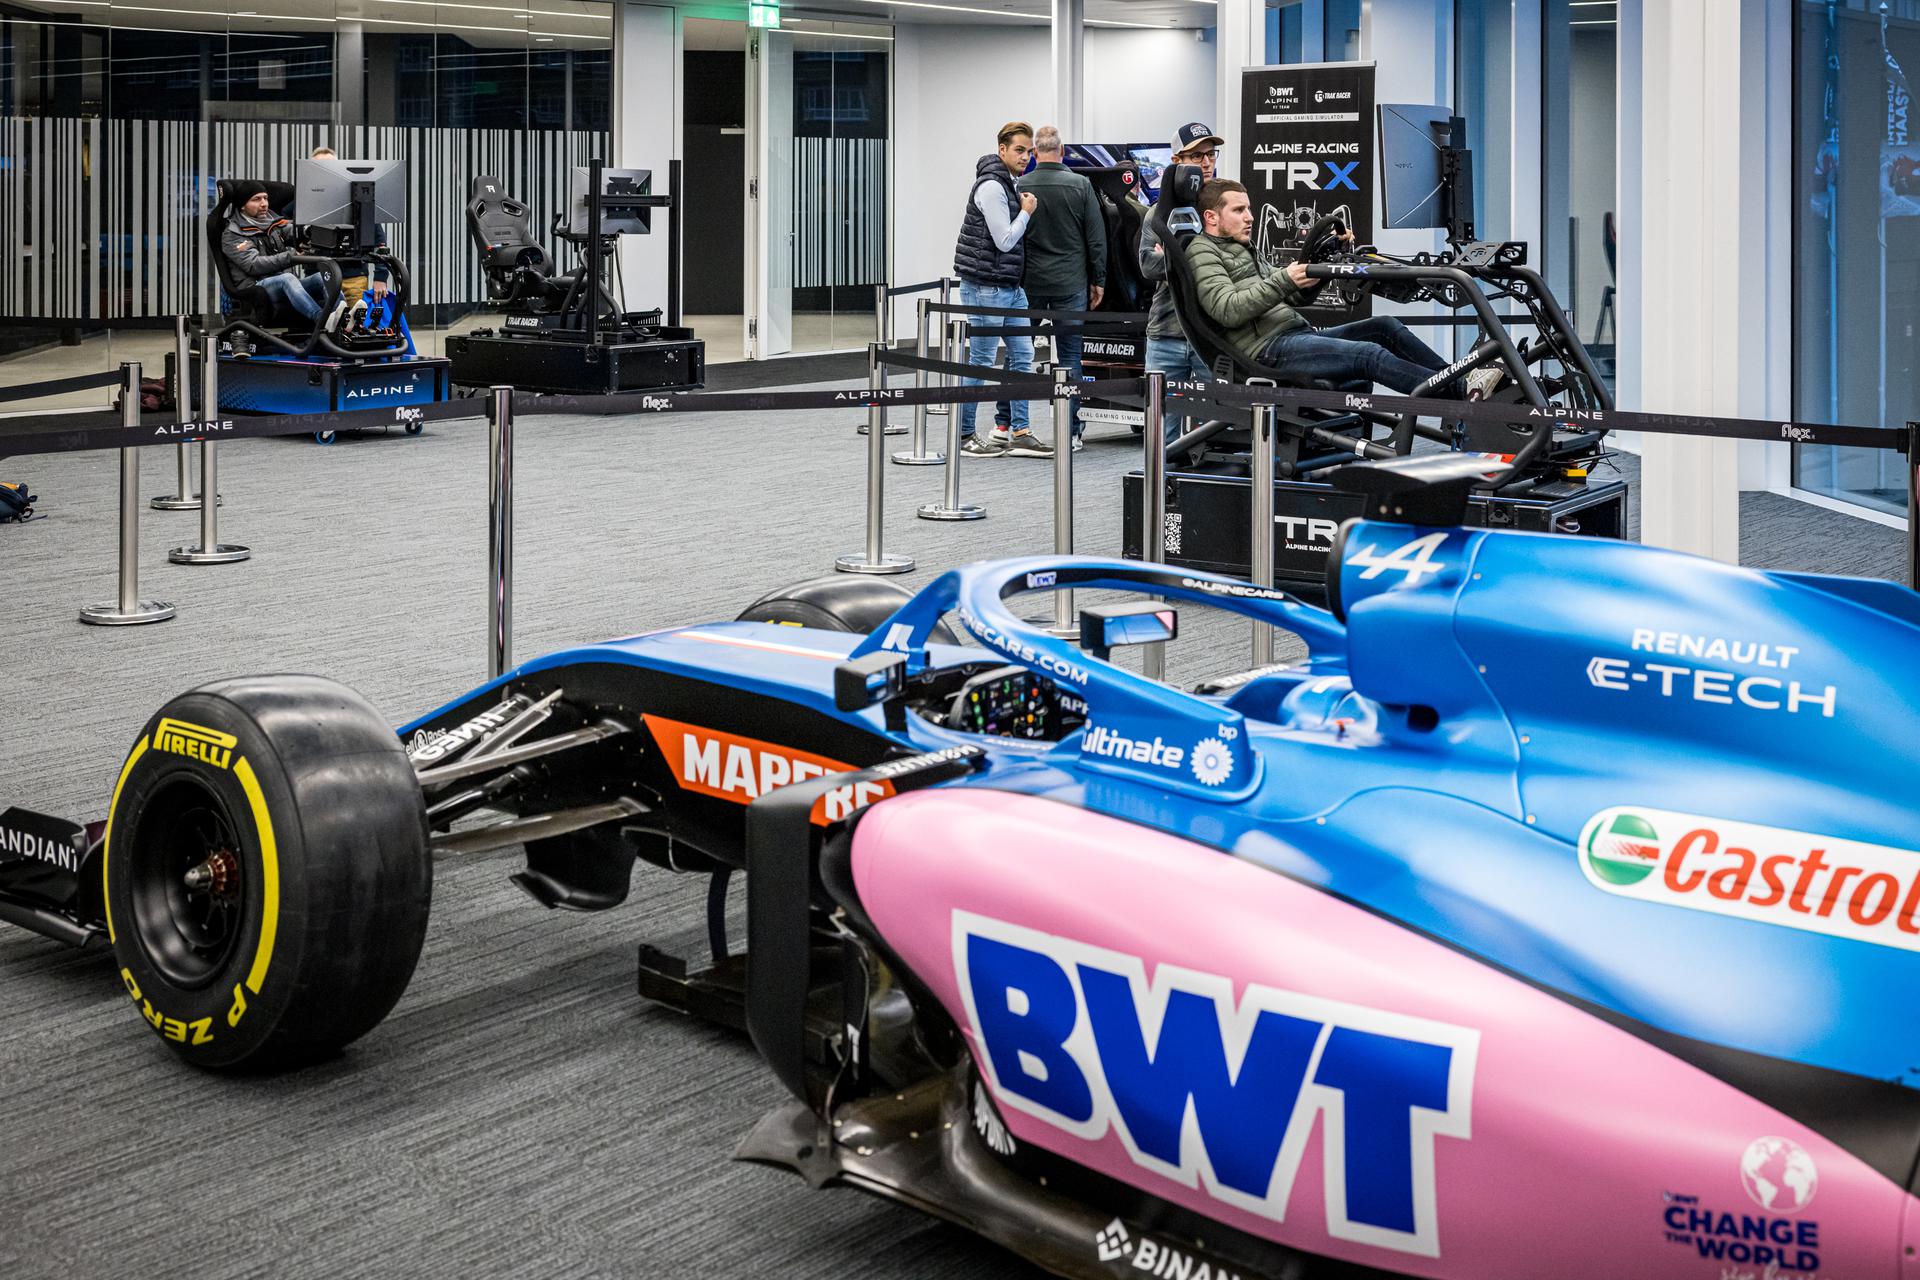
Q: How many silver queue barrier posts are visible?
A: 13